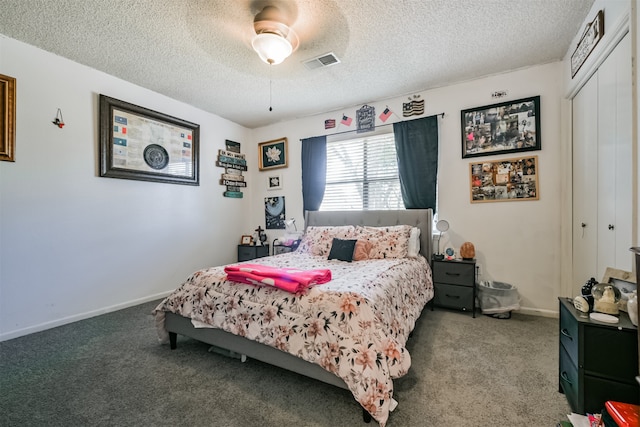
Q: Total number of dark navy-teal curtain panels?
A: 2